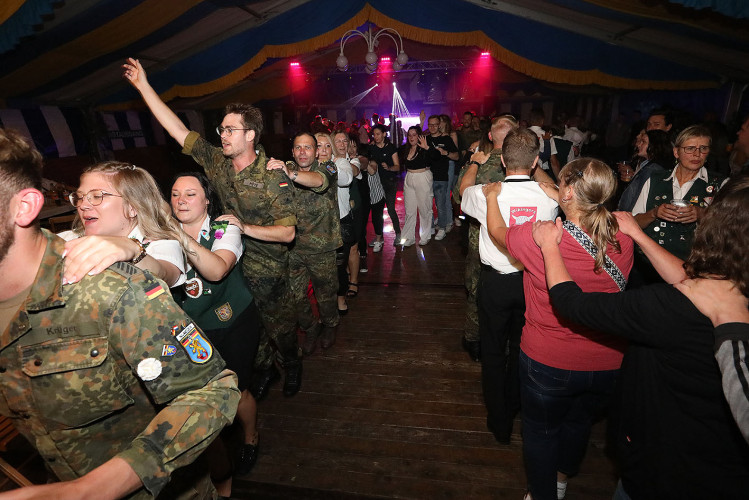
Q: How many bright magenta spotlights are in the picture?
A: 3